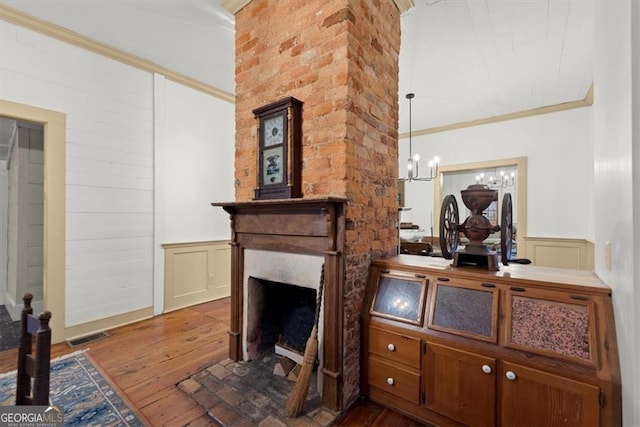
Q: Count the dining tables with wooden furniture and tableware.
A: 0